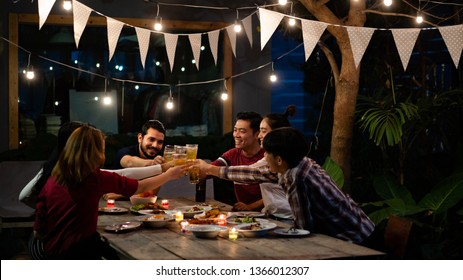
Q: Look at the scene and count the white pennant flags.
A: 14